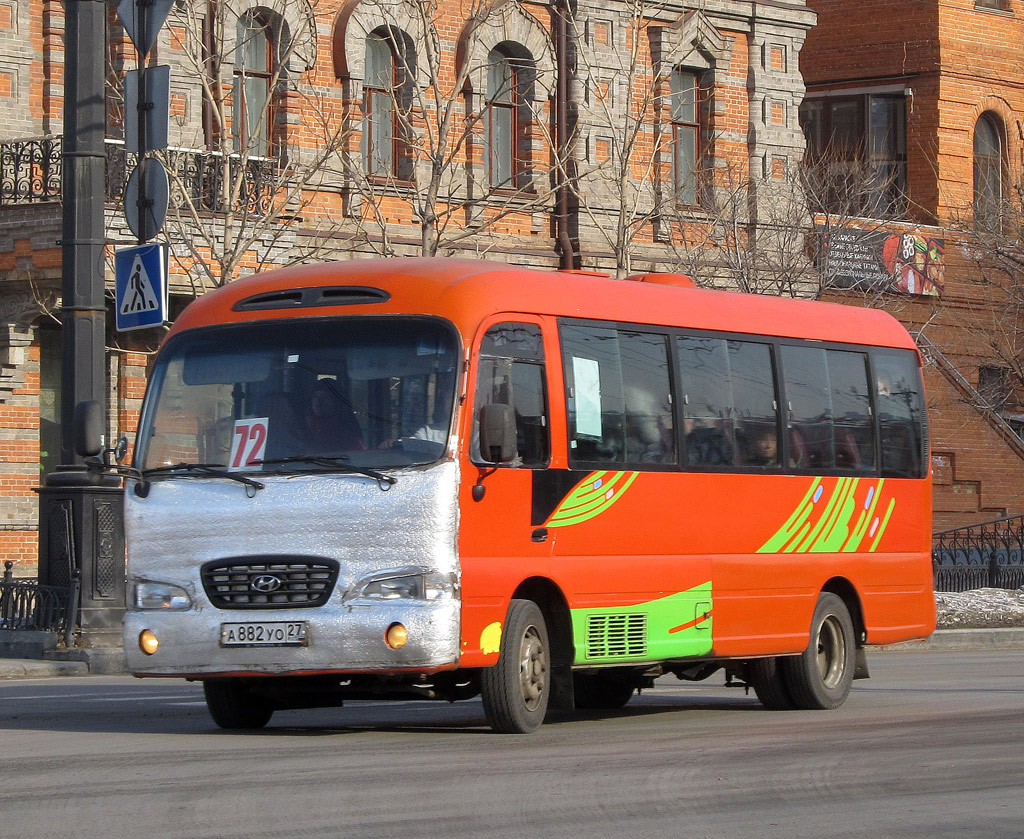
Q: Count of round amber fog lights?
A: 2